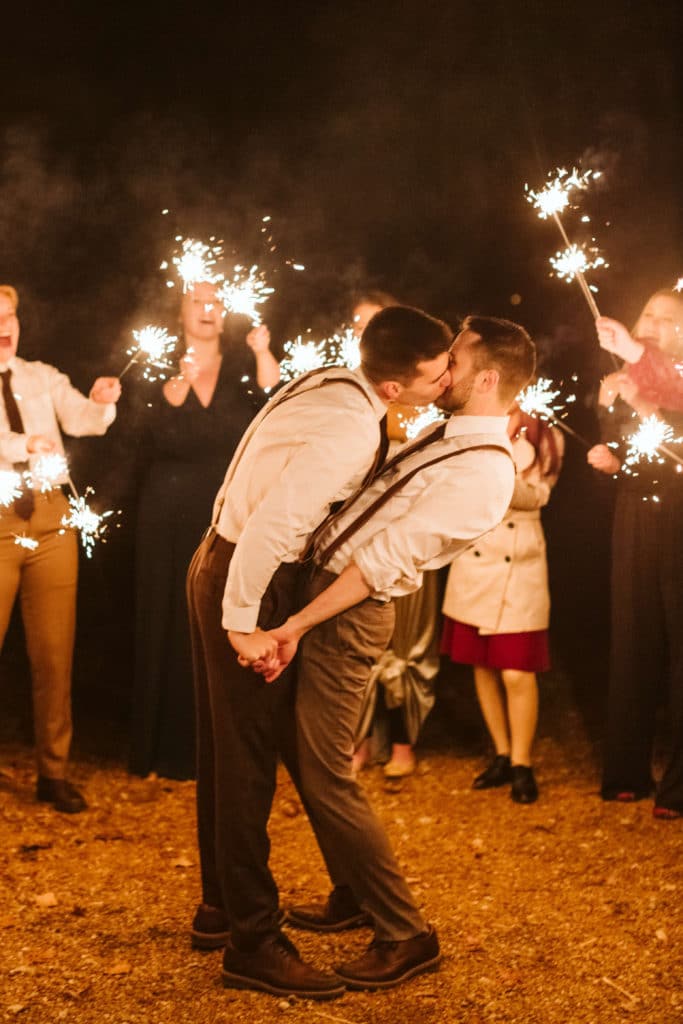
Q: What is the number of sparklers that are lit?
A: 13